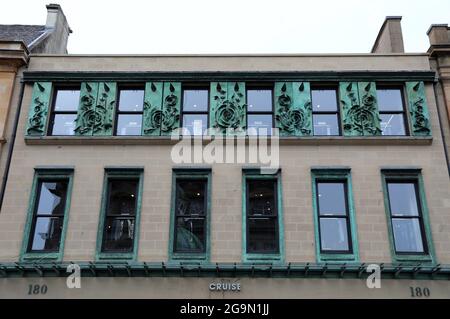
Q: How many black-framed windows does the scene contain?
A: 12